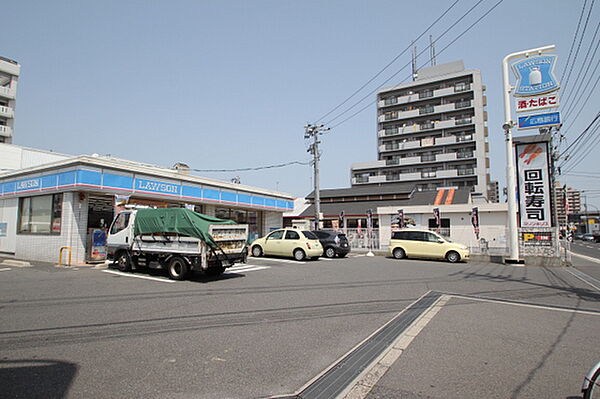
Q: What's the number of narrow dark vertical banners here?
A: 5